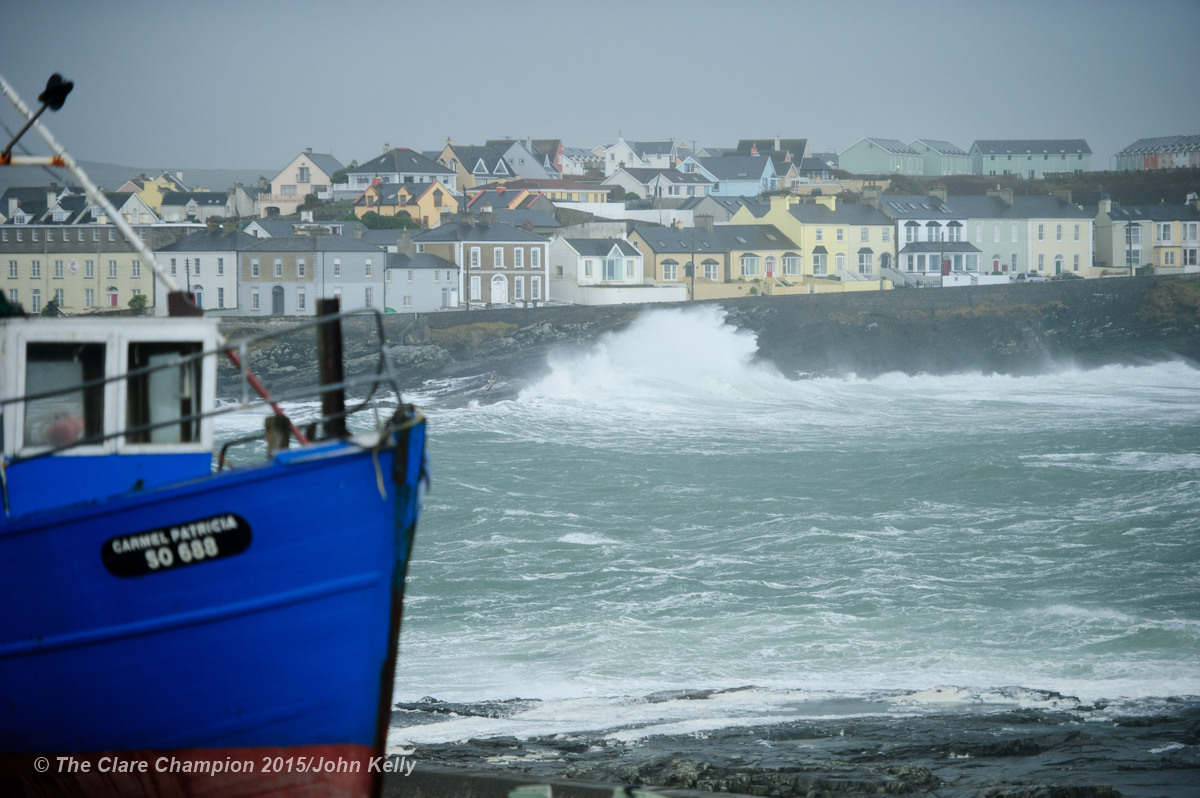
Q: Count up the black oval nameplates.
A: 1